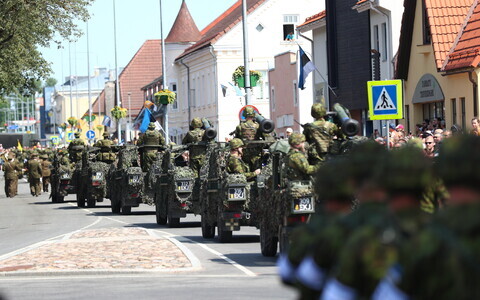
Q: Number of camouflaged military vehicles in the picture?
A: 6